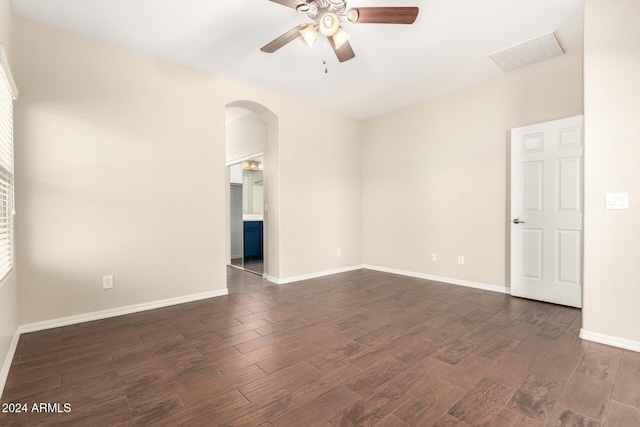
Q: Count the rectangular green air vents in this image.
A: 0